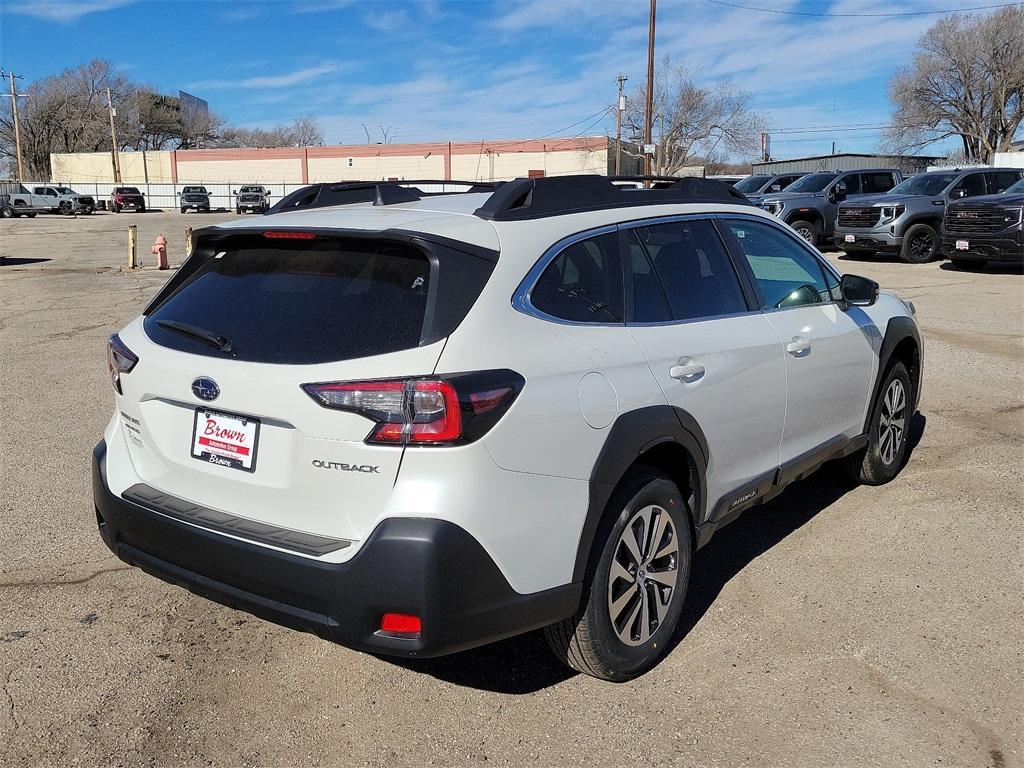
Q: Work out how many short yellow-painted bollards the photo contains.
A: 2